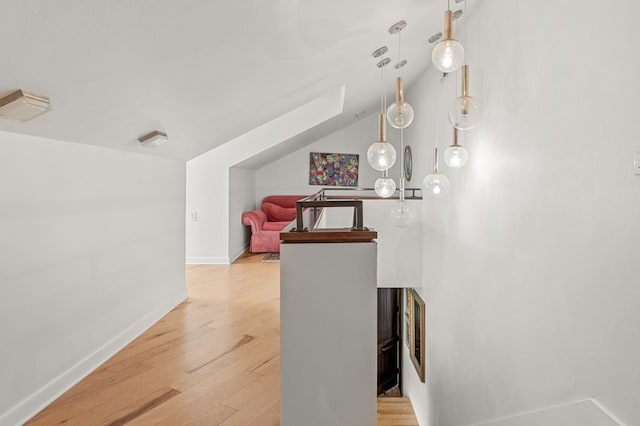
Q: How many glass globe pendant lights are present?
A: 8